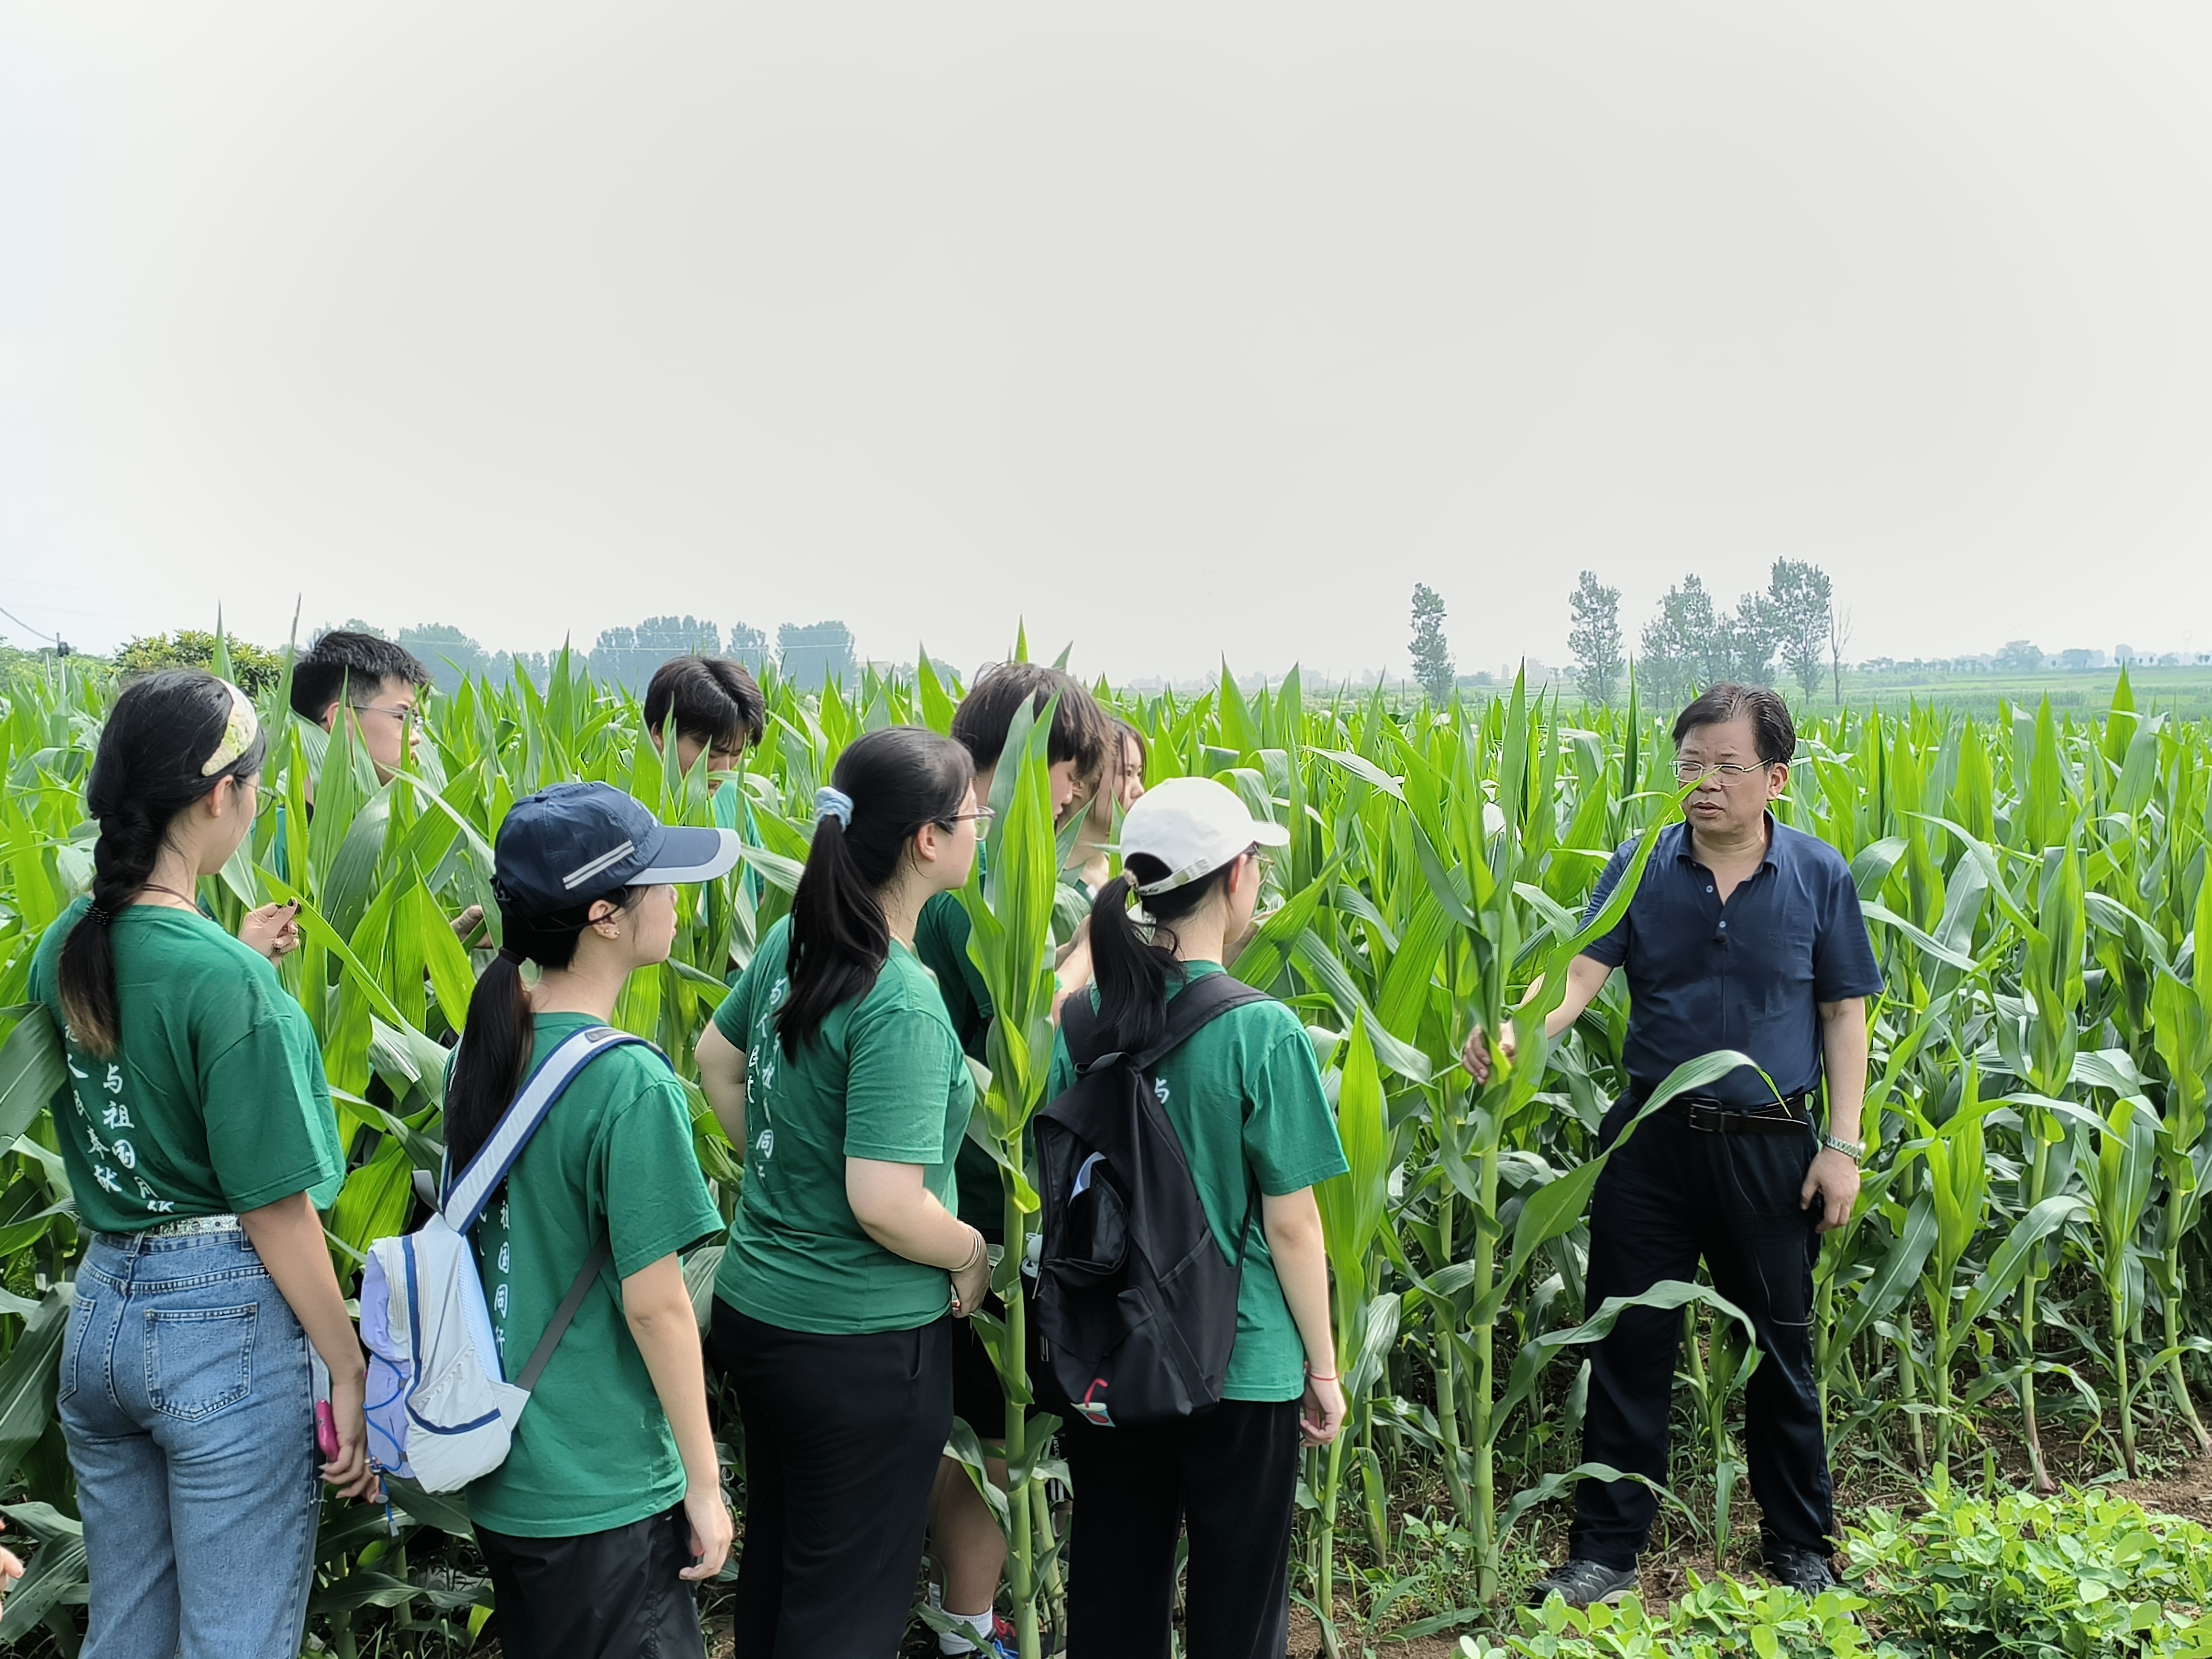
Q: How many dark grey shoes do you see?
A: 2